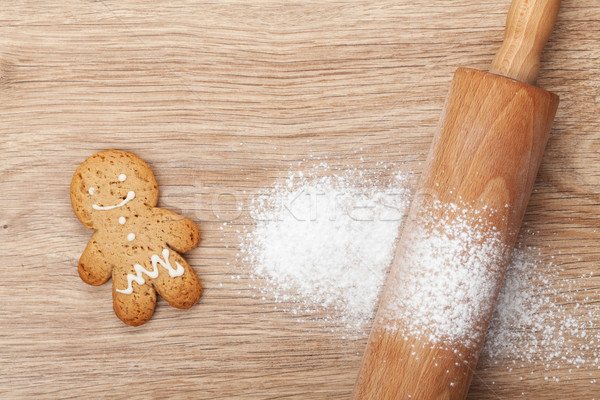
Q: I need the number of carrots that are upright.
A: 0